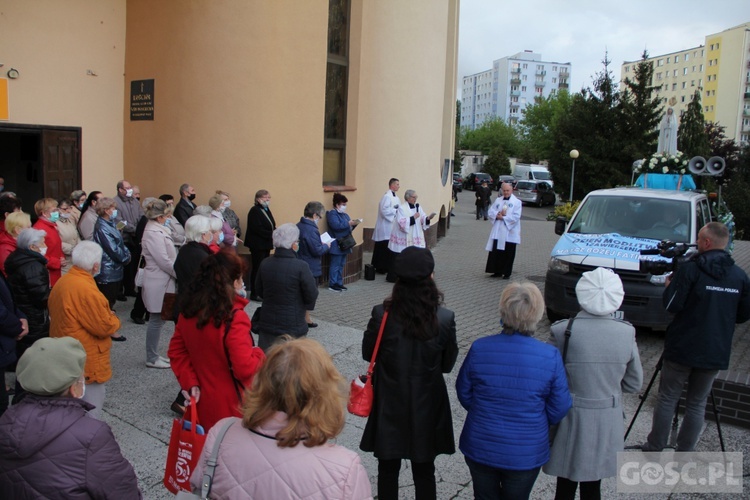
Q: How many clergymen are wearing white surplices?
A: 3